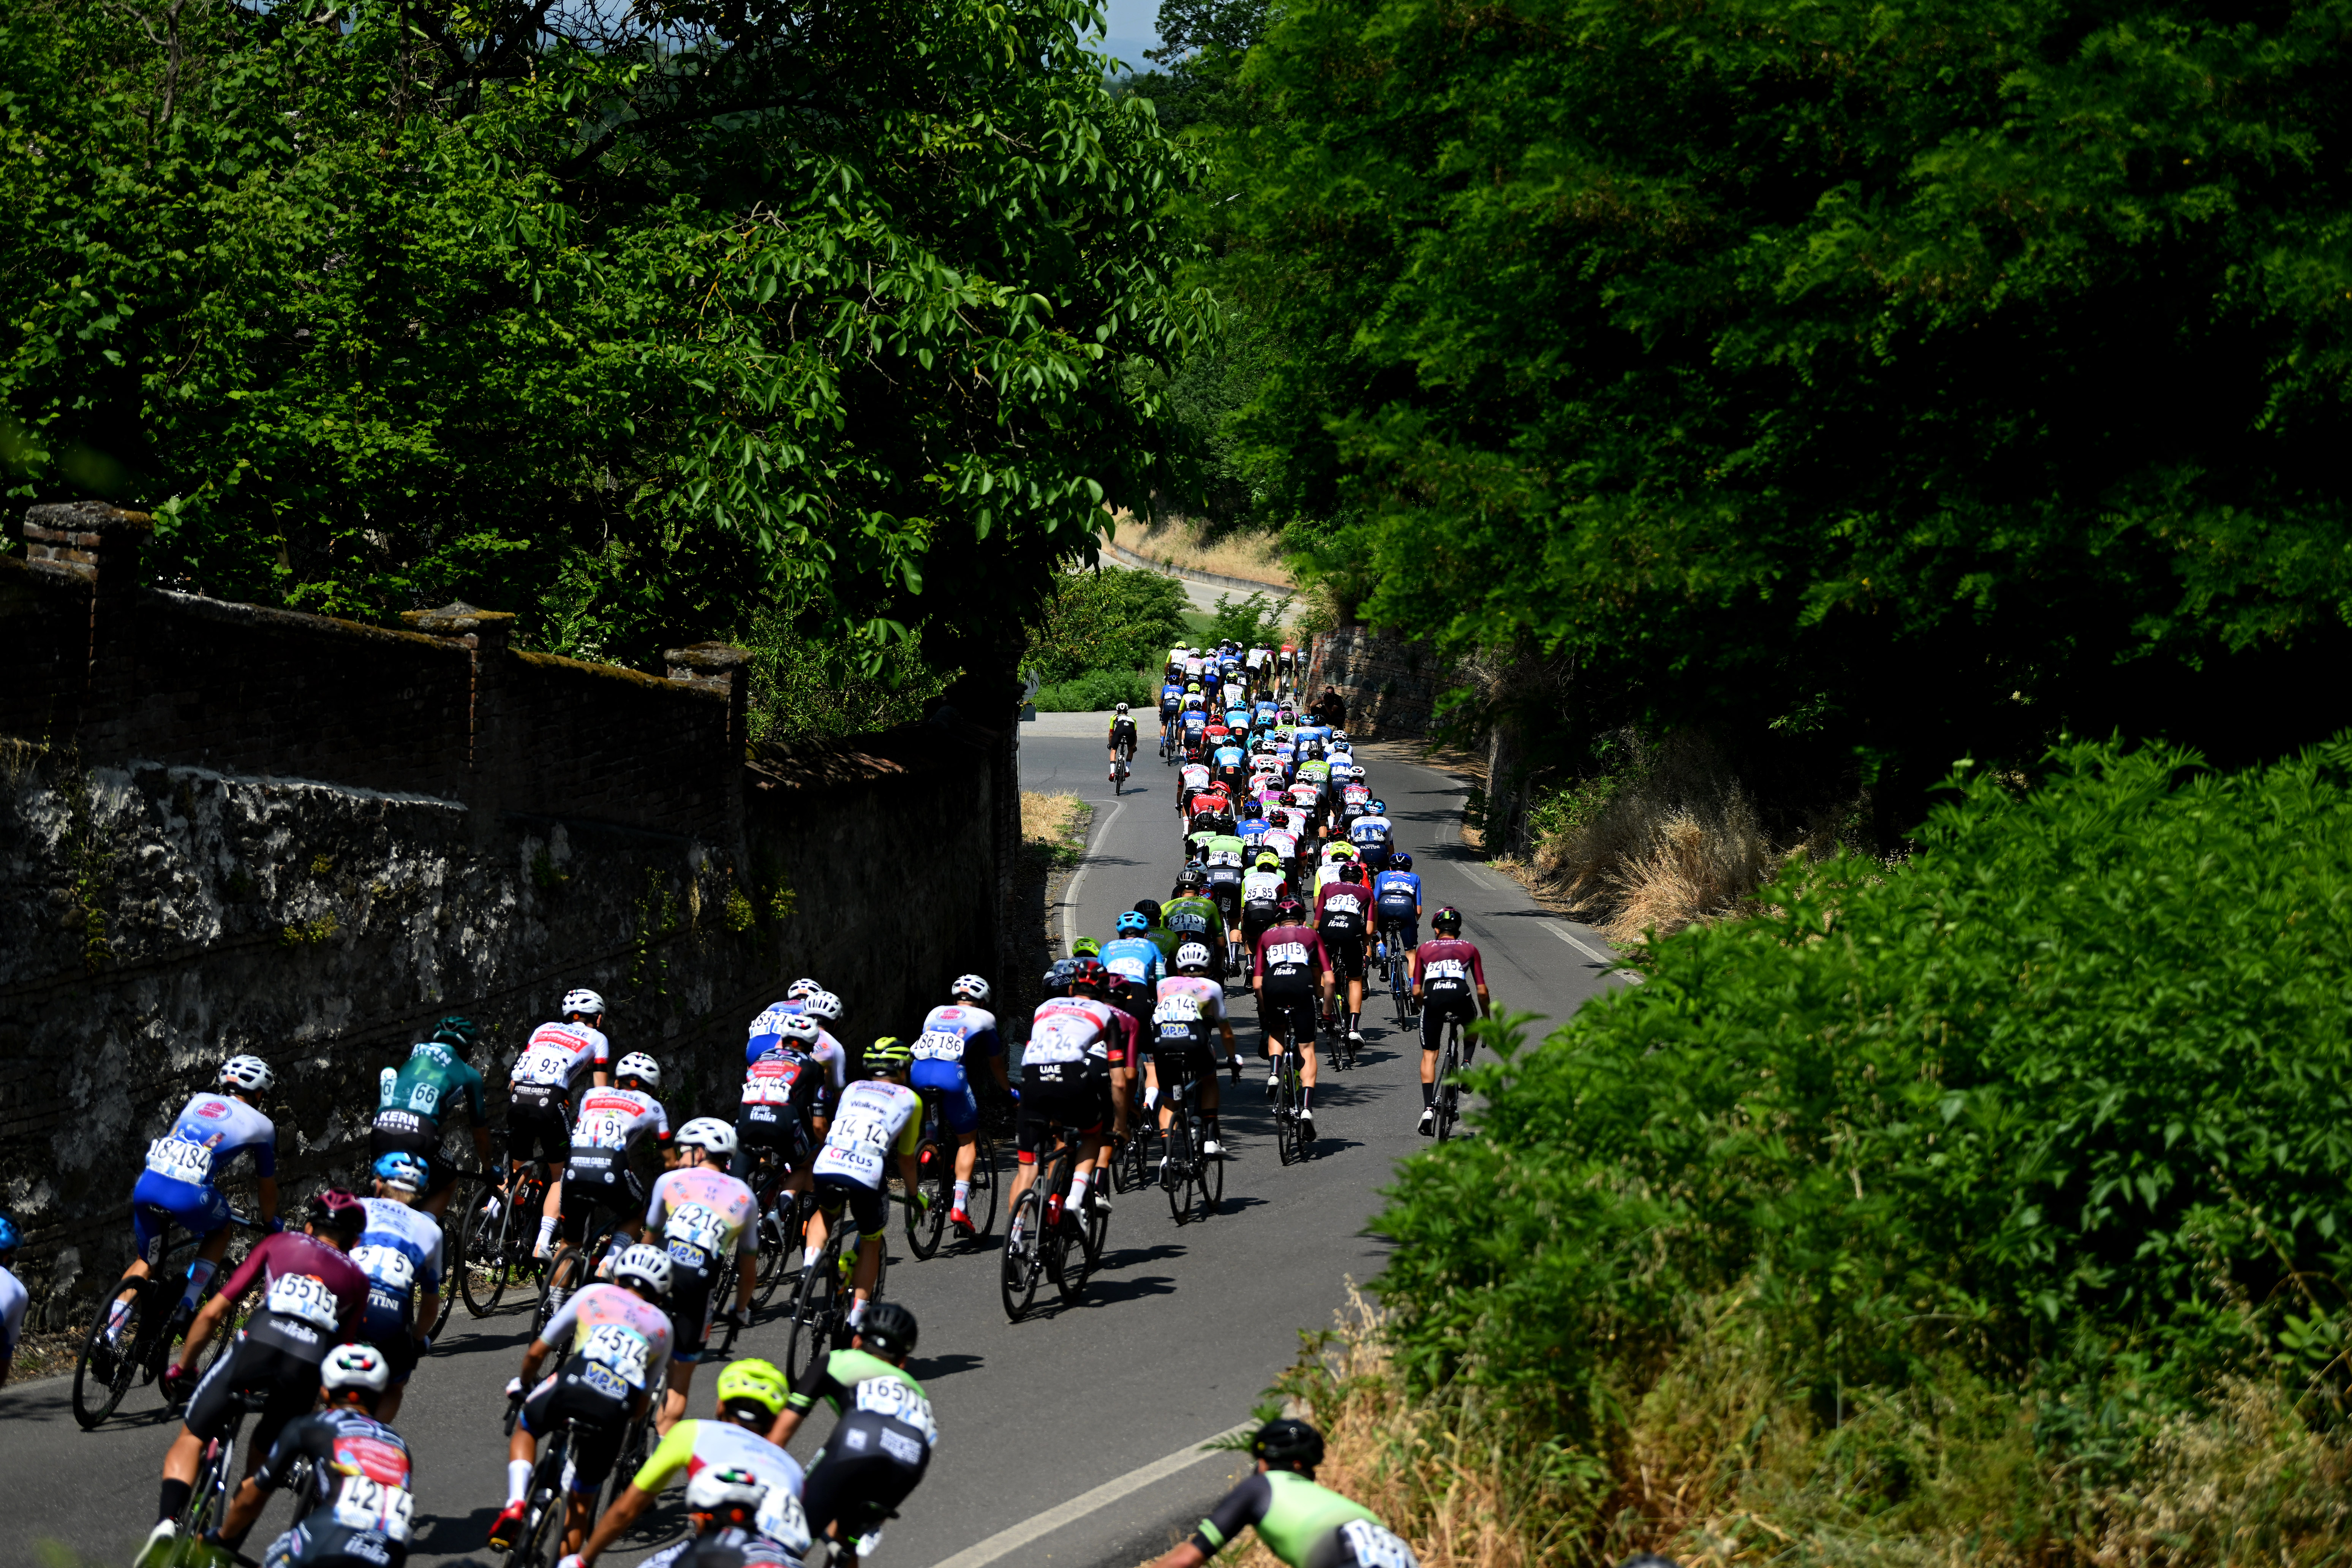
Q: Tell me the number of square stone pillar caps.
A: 3